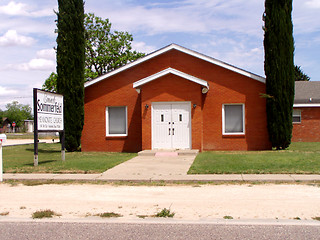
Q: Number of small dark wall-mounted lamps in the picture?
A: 2